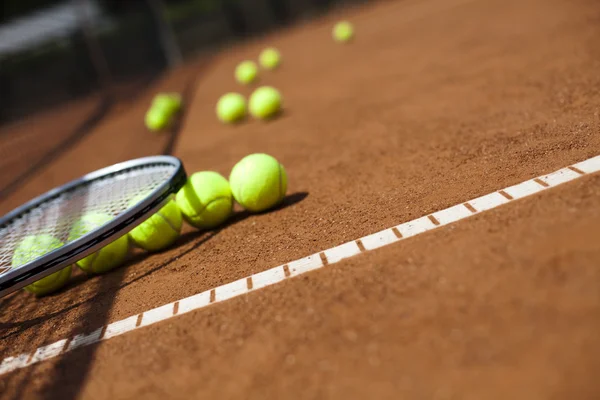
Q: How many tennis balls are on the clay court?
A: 12